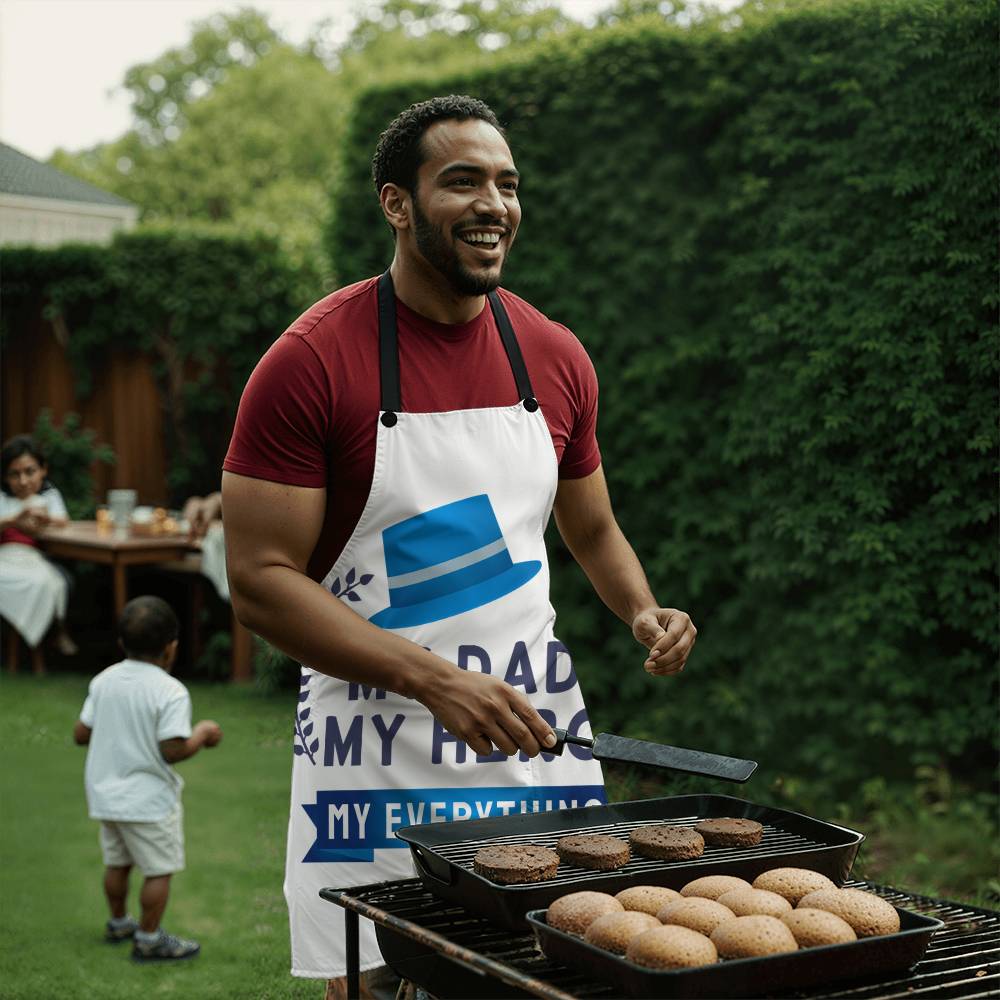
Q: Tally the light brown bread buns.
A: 11